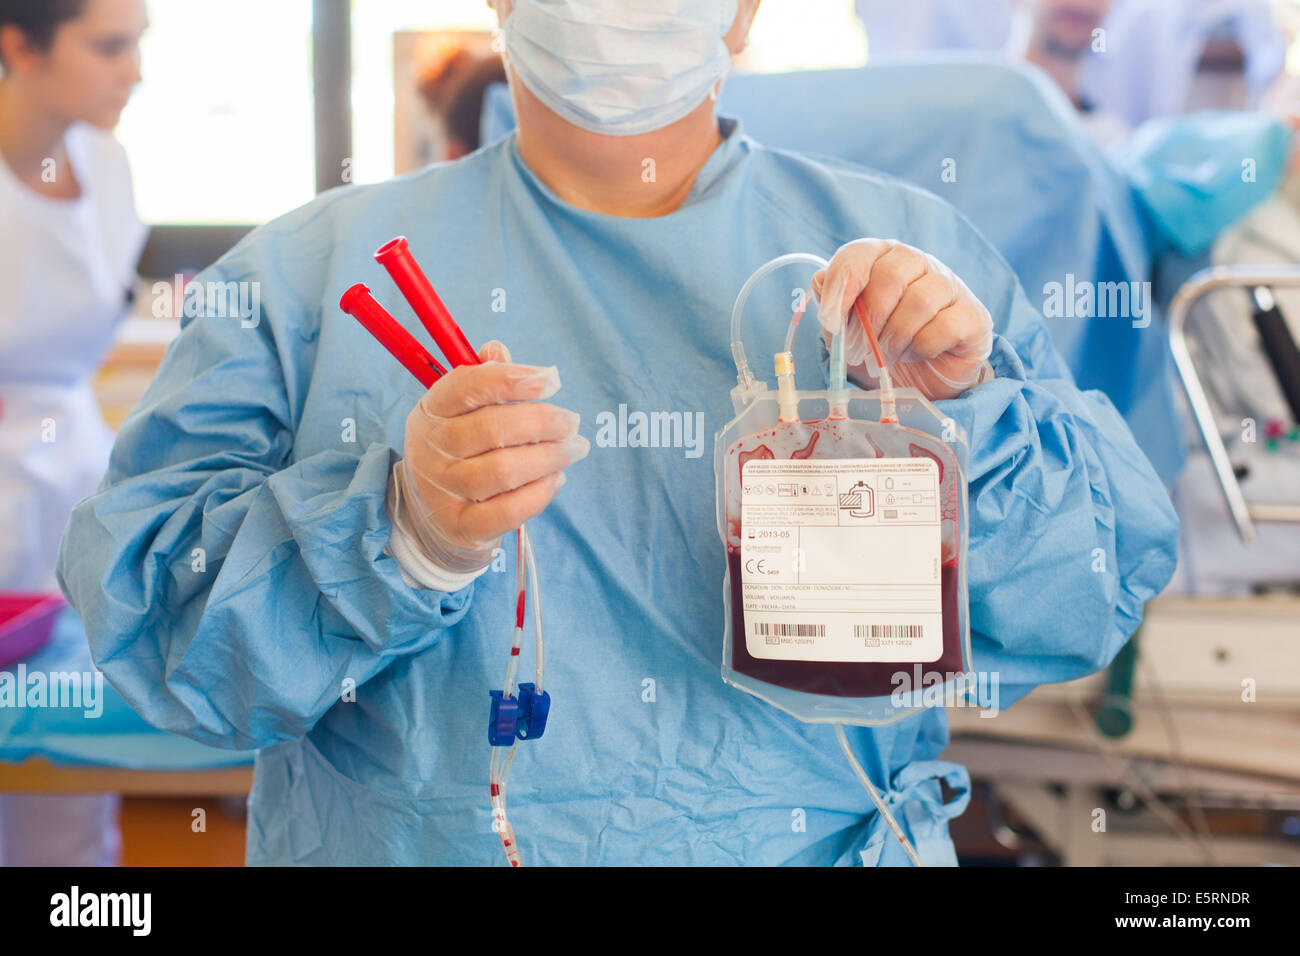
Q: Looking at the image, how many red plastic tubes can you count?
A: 2